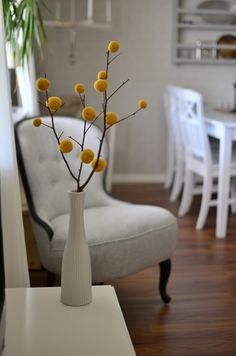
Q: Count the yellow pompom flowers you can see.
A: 13